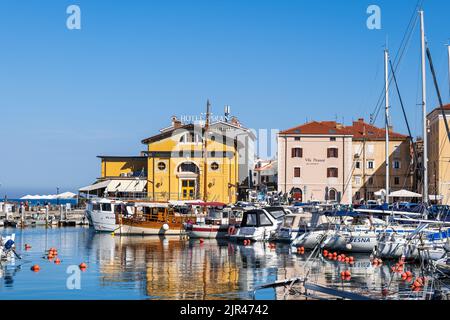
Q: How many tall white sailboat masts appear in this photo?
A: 2